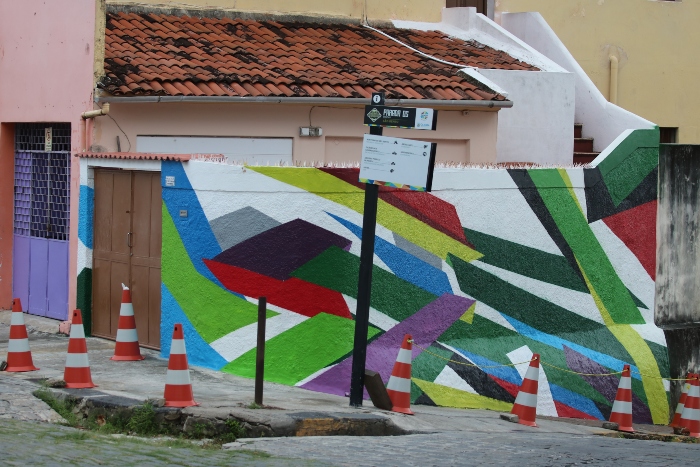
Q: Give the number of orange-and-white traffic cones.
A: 9